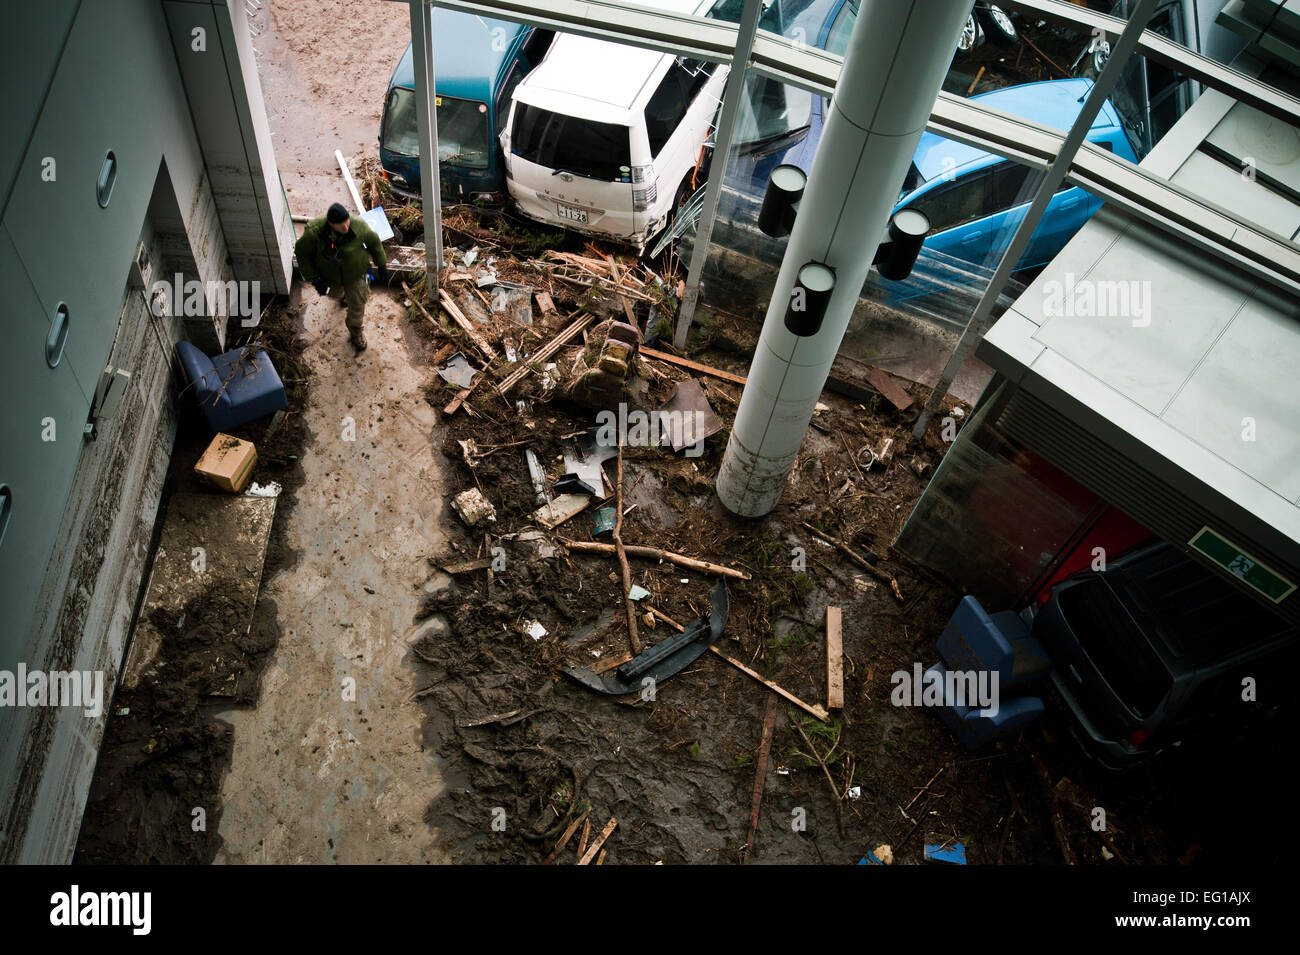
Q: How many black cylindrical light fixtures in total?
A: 3